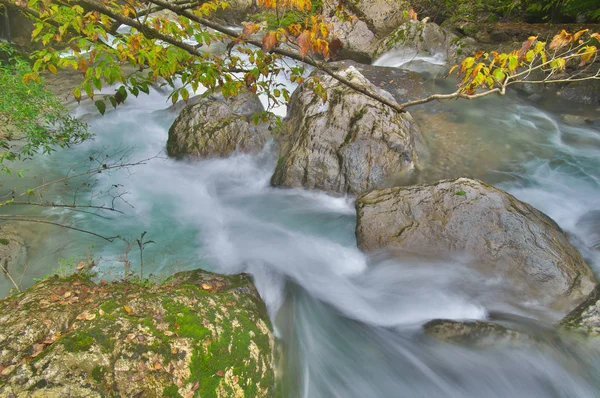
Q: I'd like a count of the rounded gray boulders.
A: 3